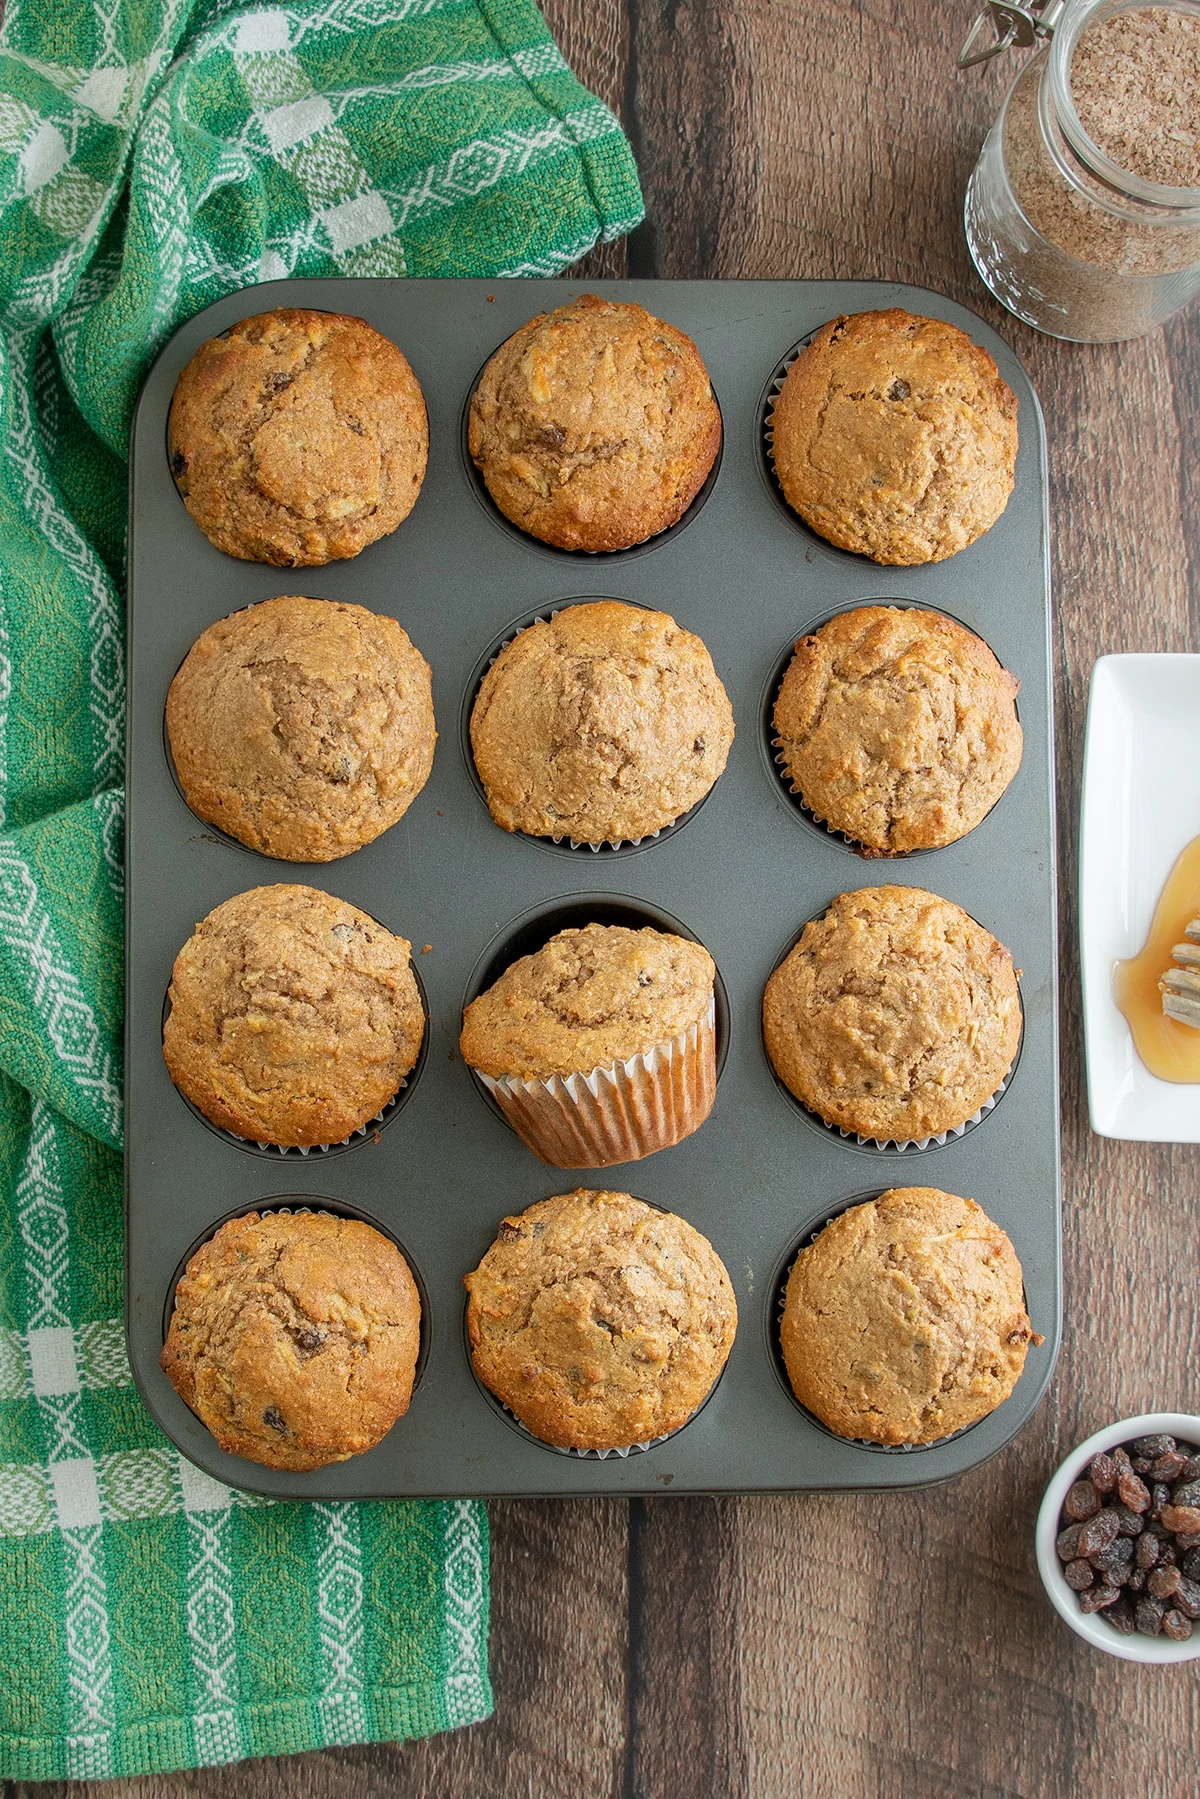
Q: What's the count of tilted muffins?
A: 1